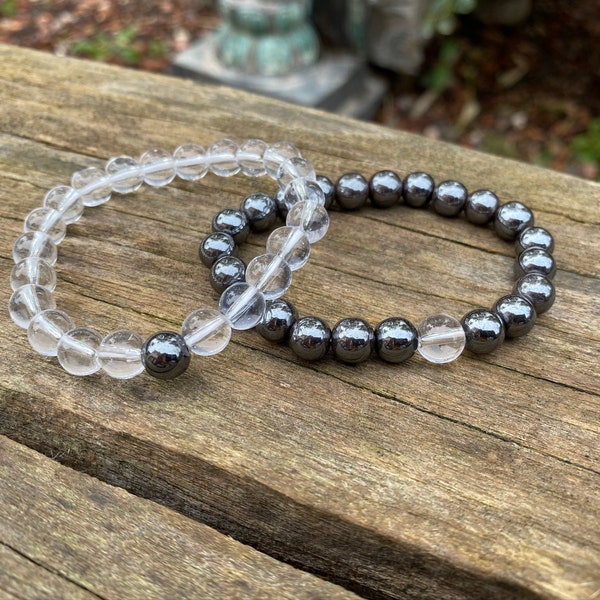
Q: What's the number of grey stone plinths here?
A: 1